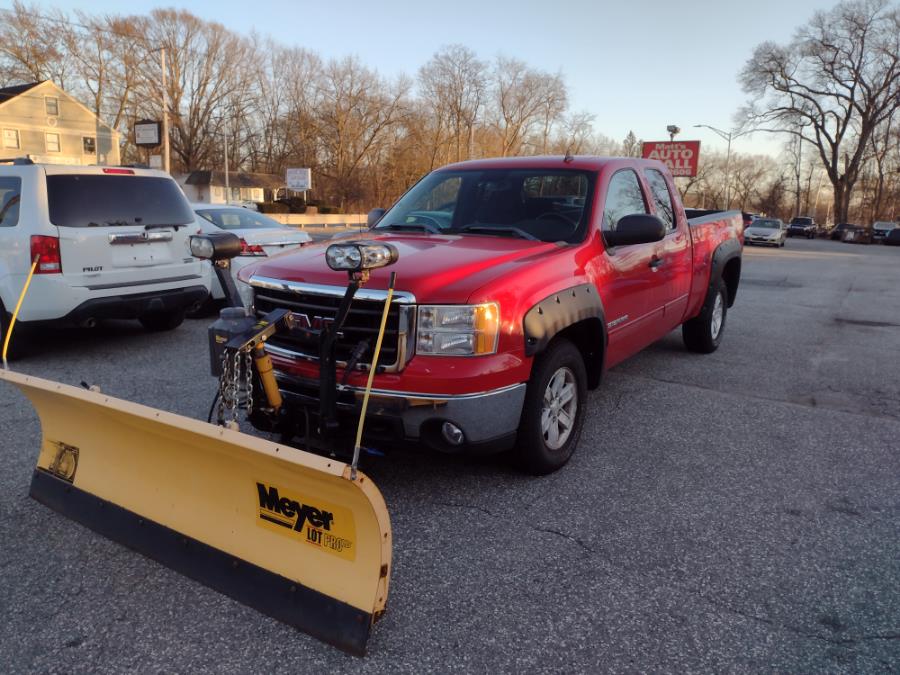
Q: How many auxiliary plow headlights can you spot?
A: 2